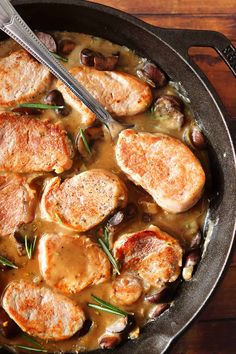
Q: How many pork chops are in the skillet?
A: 9